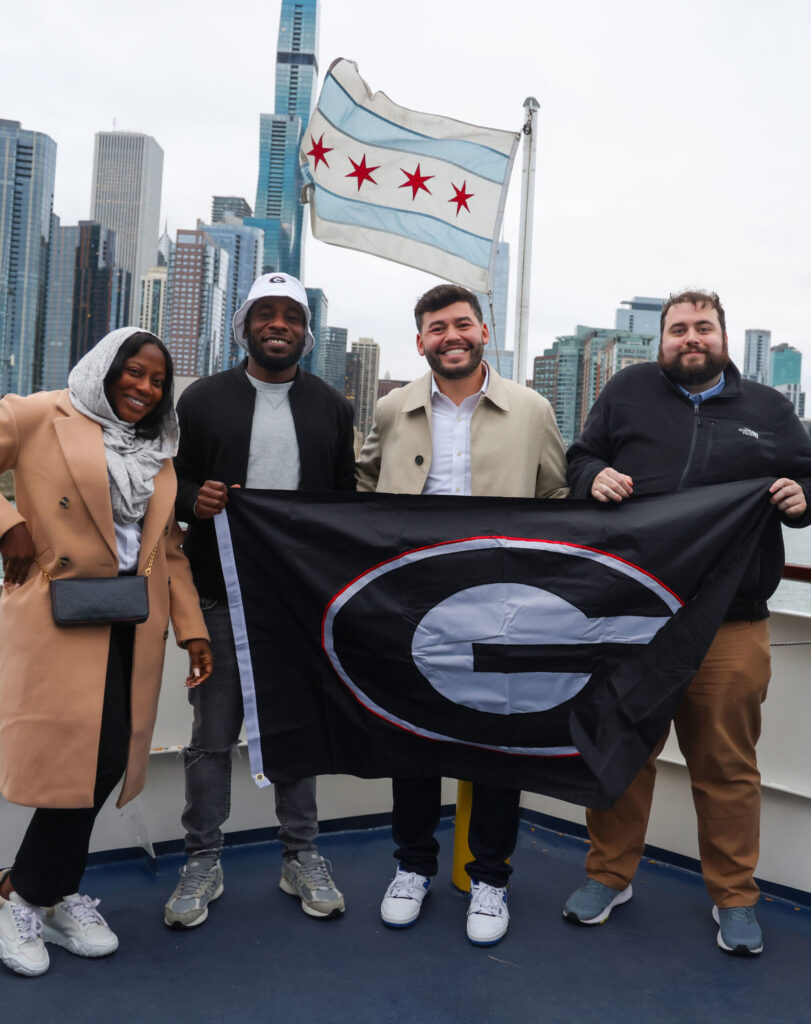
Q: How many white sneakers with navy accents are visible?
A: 2